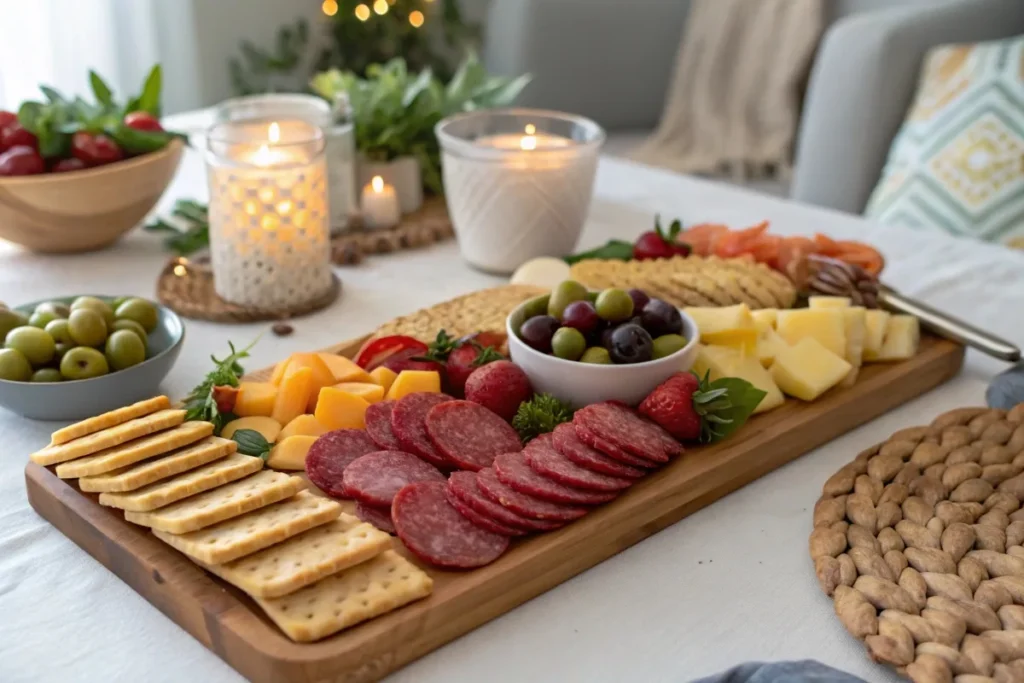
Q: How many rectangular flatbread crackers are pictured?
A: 9